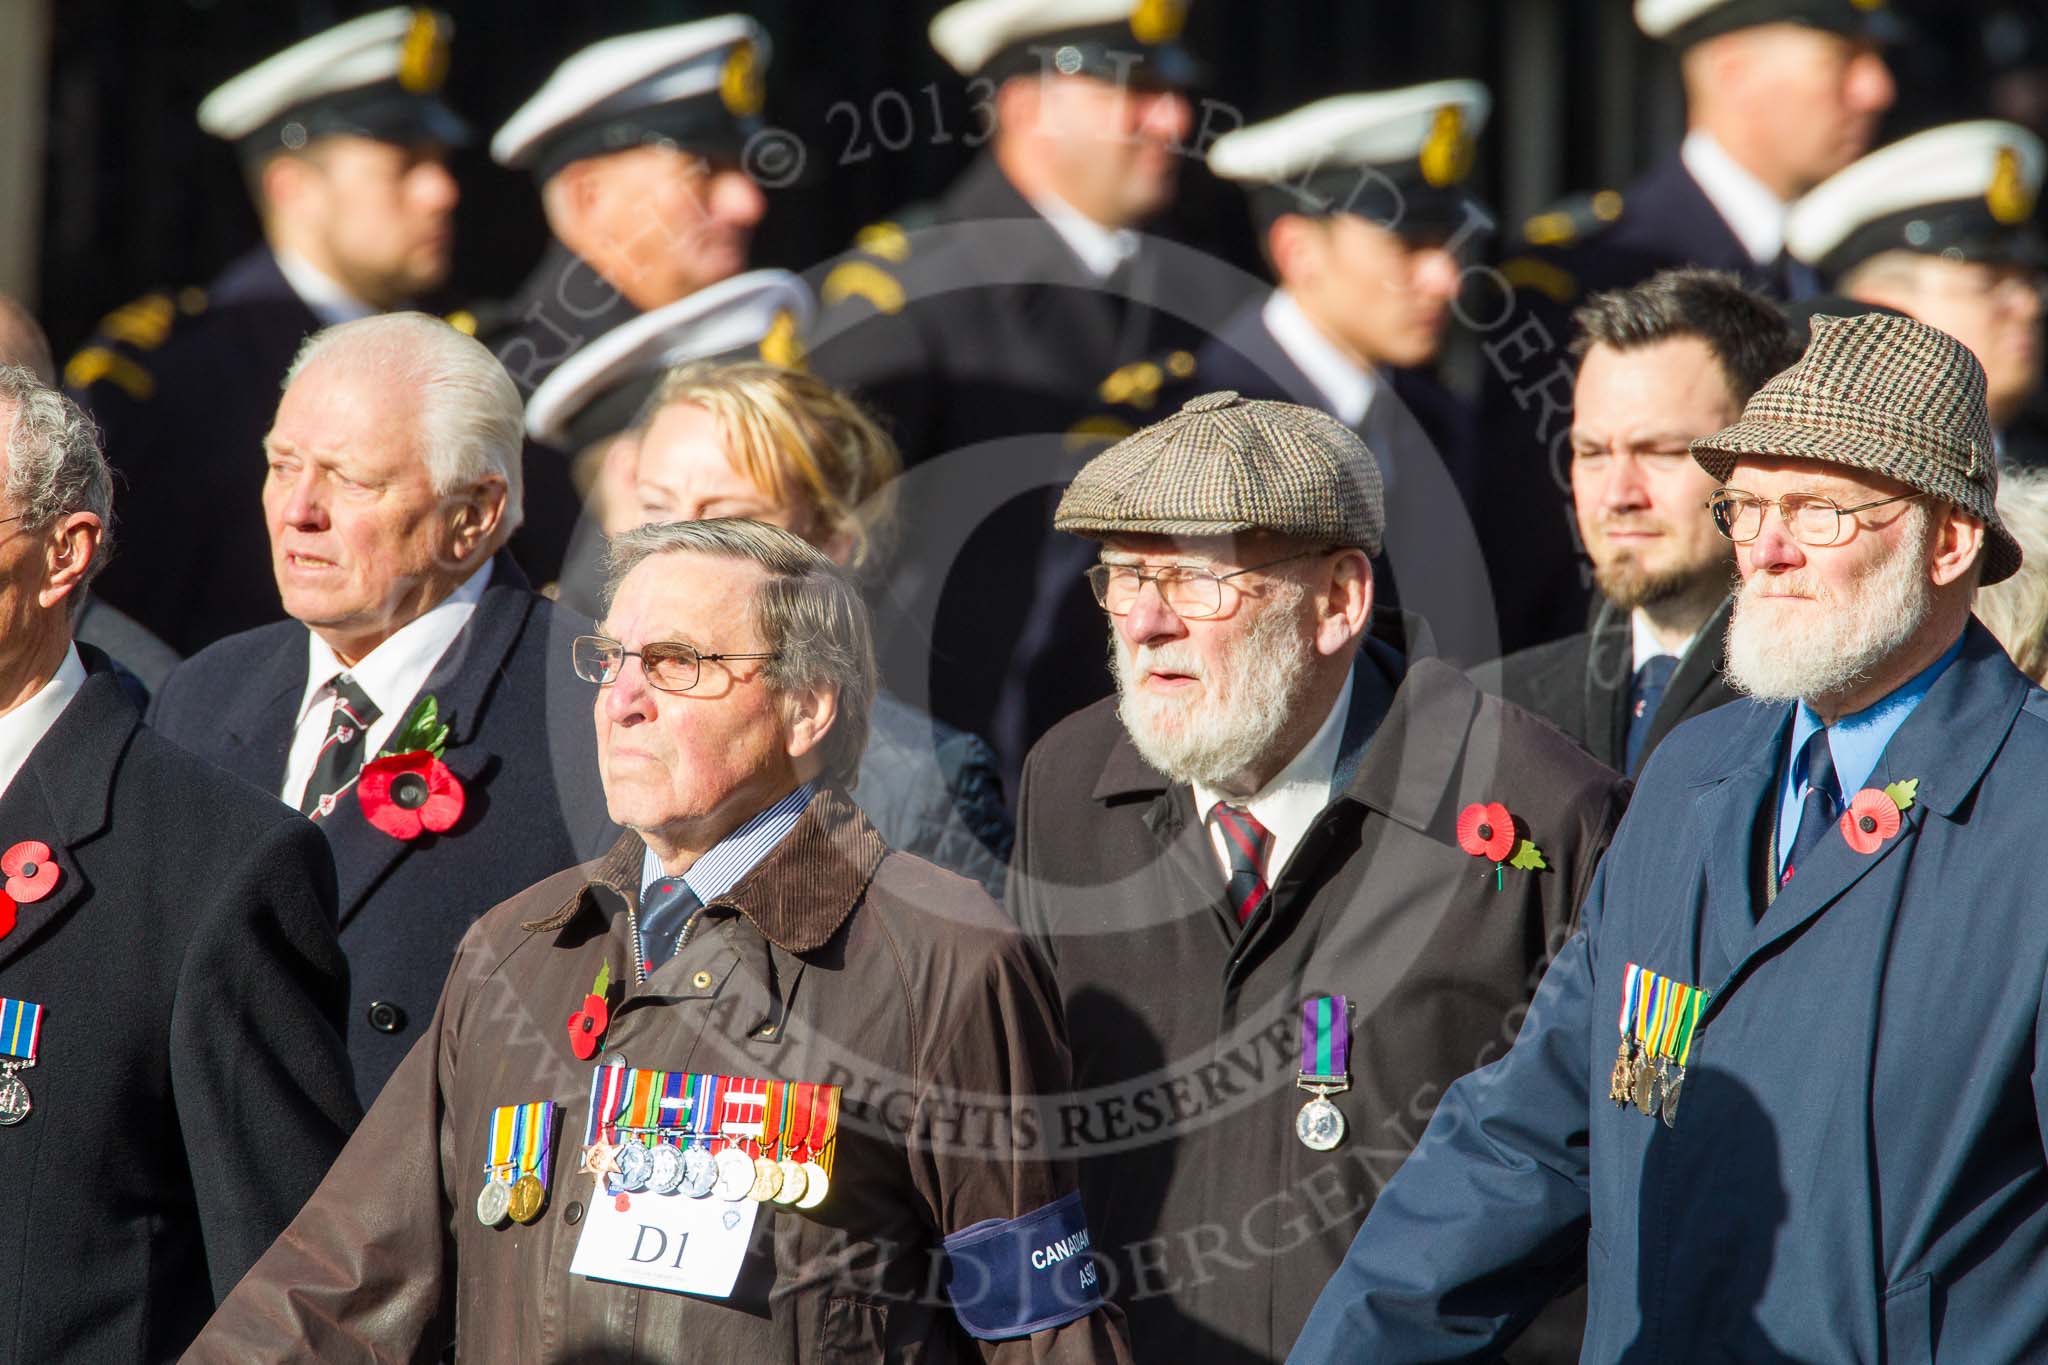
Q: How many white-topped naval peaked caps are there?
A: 7